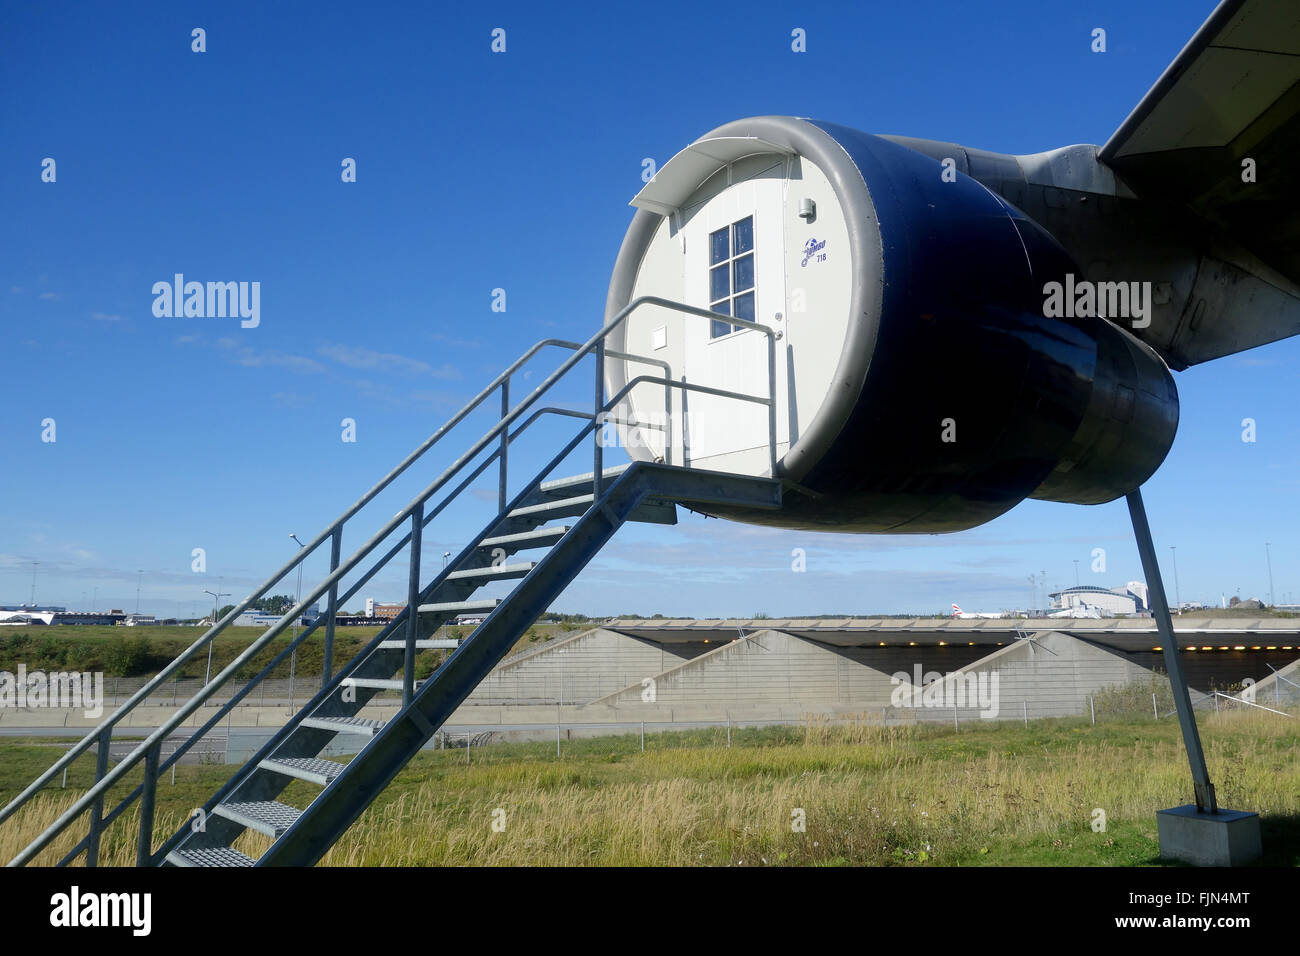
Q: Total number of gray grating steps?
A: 11